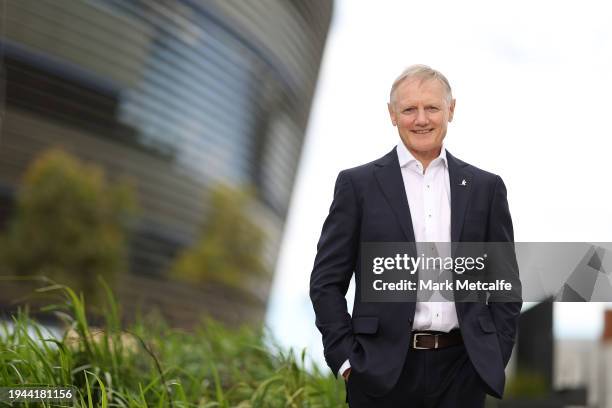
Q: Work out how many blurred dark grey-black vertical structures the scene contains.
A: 1